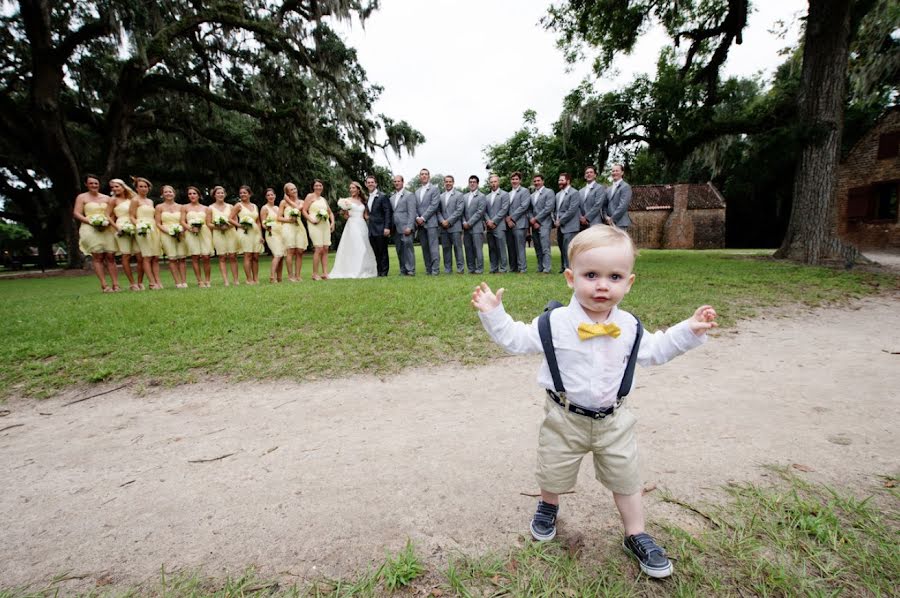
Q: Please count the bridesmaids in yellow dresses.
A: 10